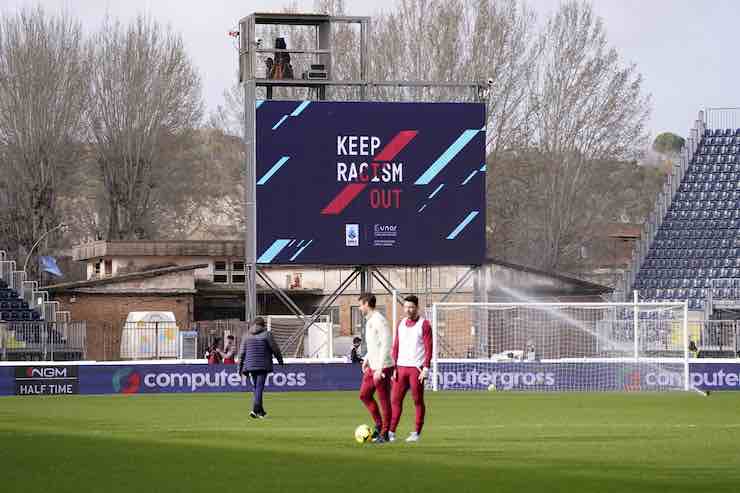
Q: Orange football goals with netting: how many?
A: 0